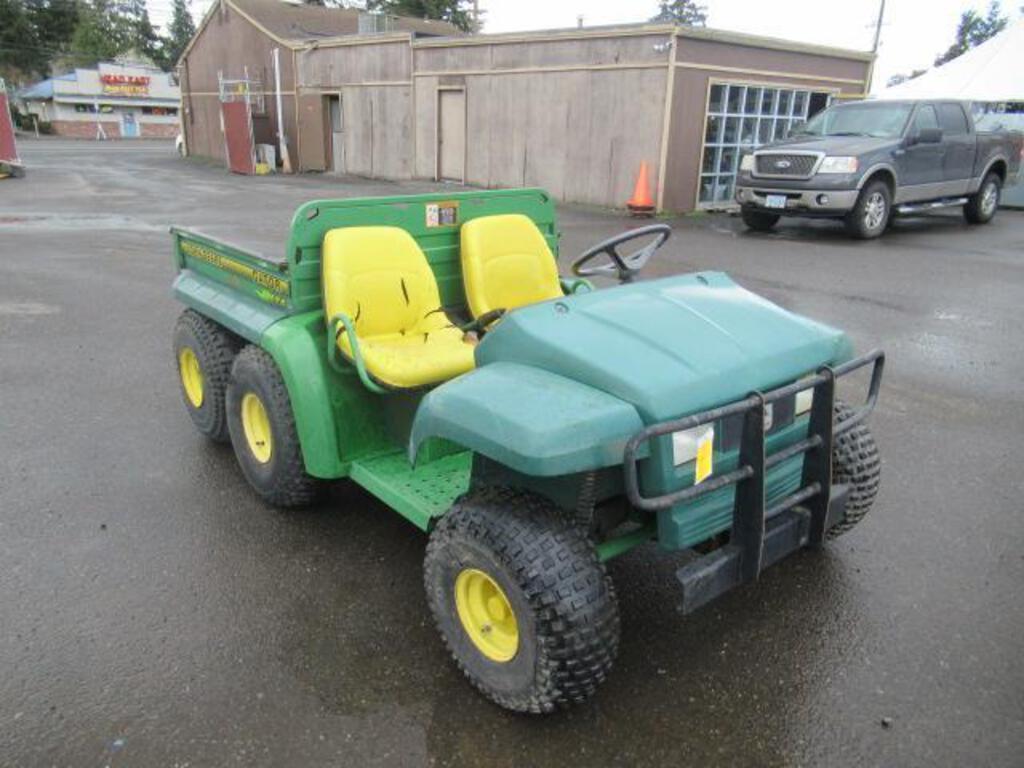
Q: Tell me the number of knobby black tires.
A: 4